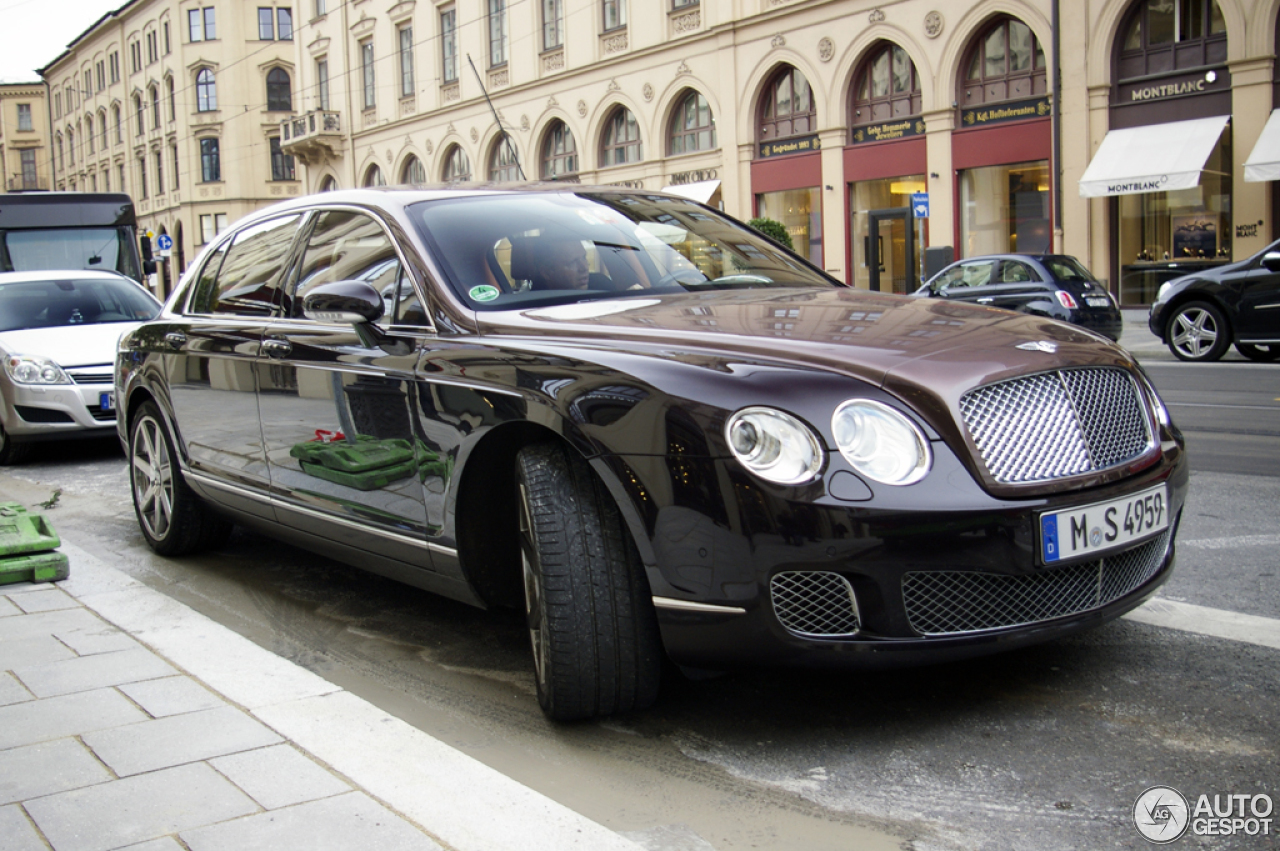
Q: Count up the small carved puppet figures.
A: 0